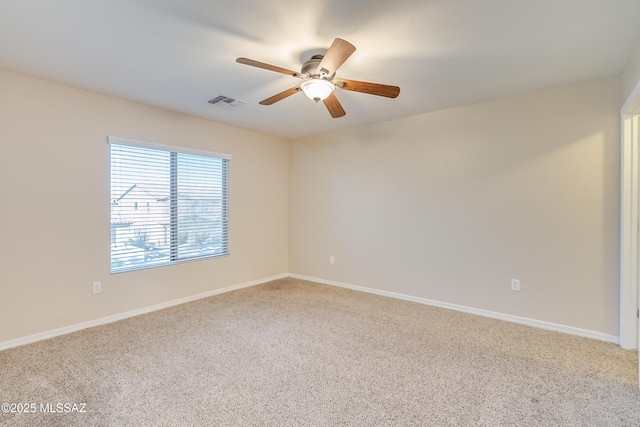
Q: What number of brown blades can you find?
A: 5